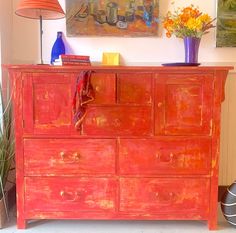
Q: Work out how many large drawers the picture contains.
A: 4